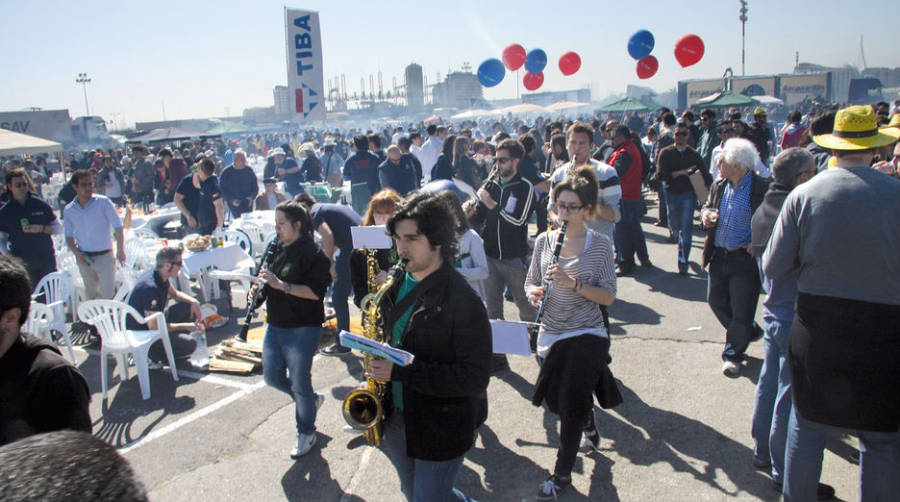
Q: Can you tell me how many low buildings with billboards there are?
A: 1